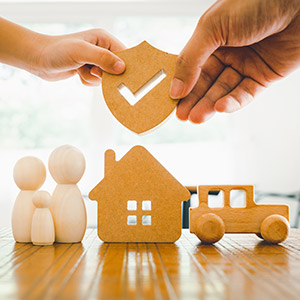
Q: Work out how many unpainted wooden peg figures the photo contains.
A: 3